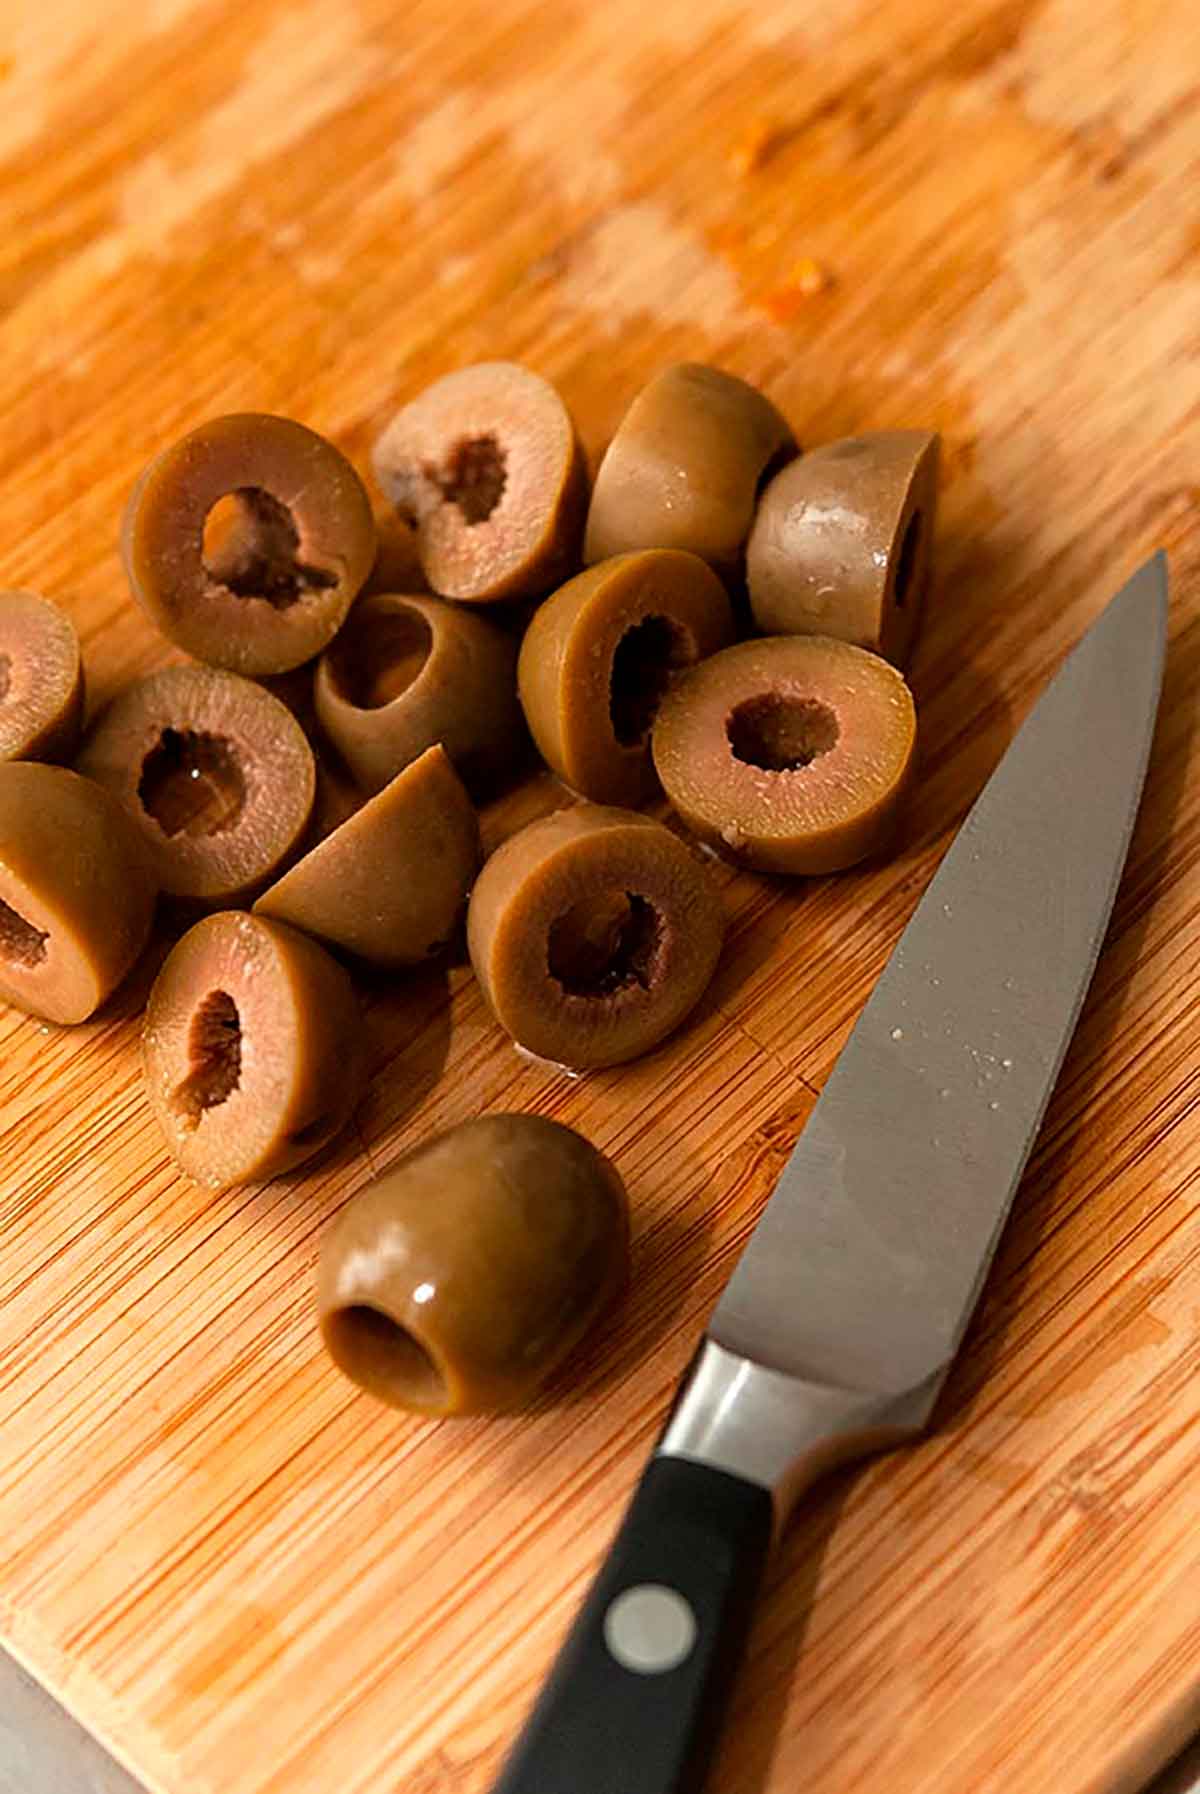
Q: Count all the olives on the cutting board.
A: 14